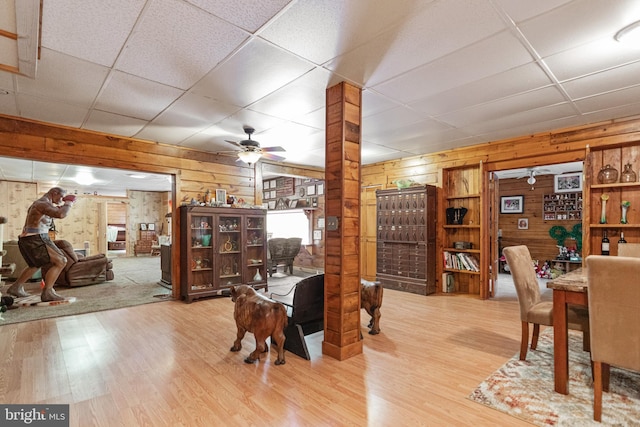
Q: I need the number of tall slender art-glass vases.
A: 2